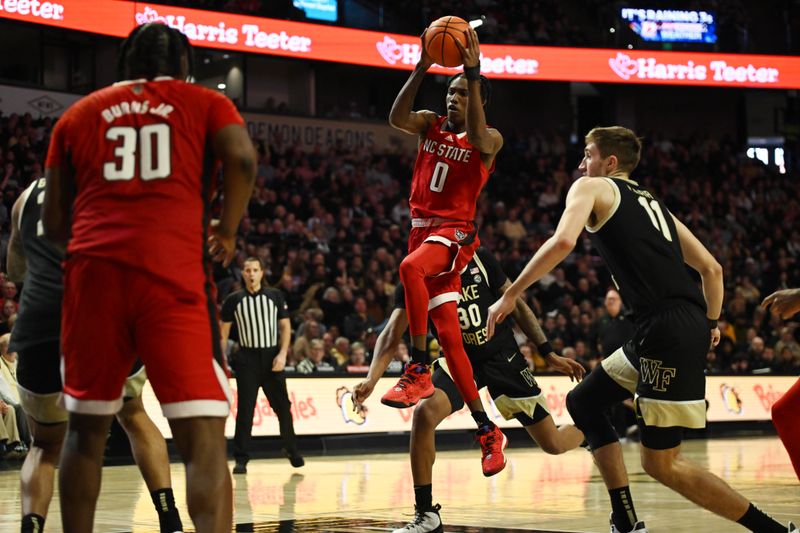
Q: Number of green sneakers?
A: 0